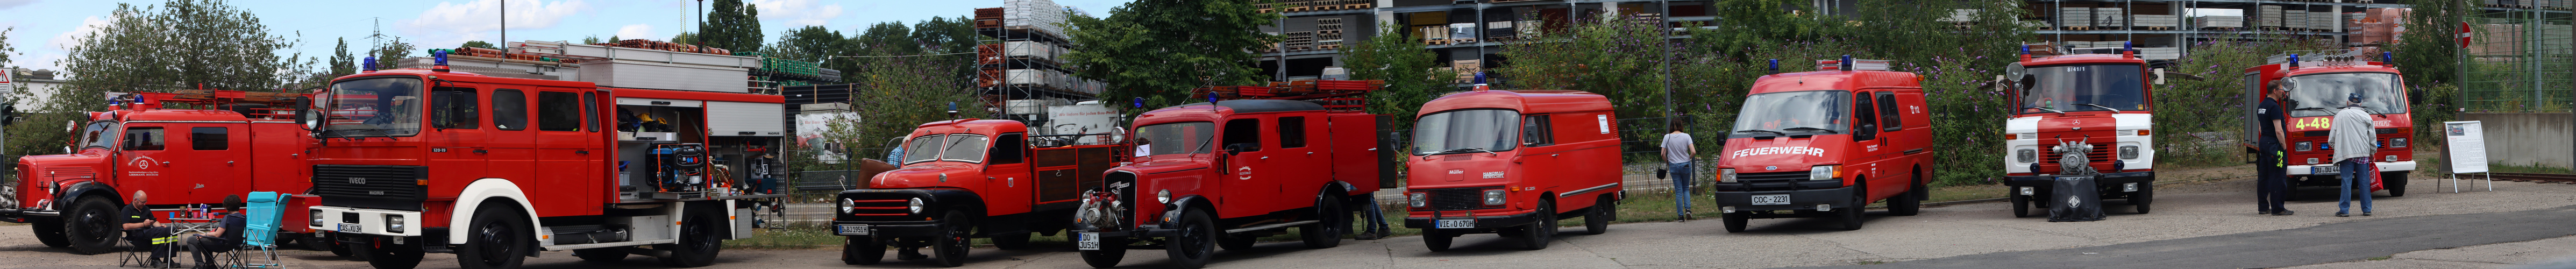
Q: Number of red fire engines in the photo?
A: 8